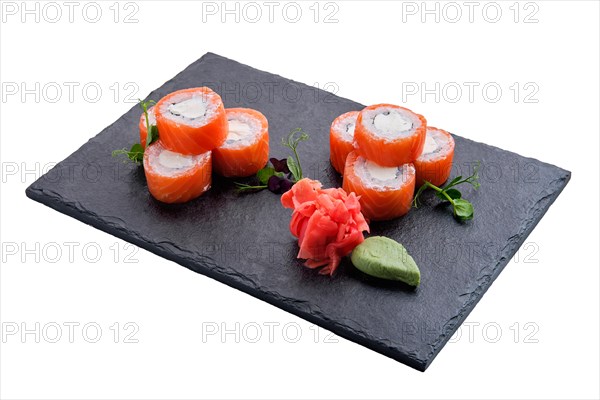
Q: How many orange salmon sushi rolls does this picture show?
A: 8